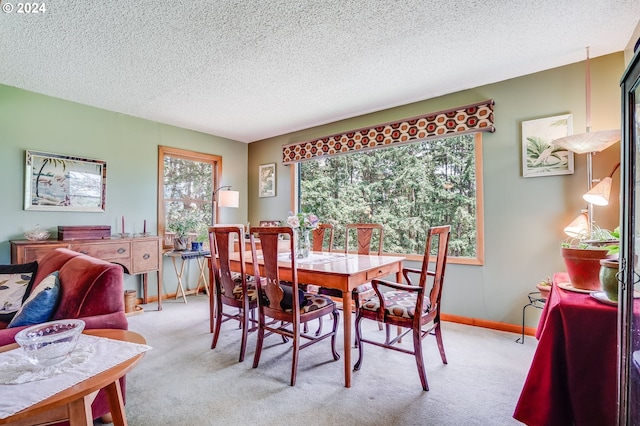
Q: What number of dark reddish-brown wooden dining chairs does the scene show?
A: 5